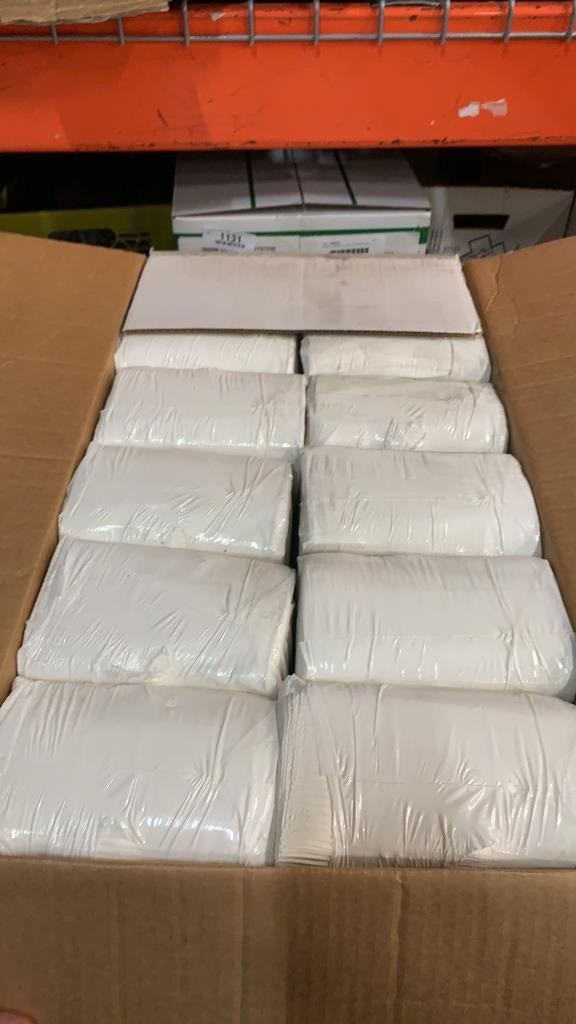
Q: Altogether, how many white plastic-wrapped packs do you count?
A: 10